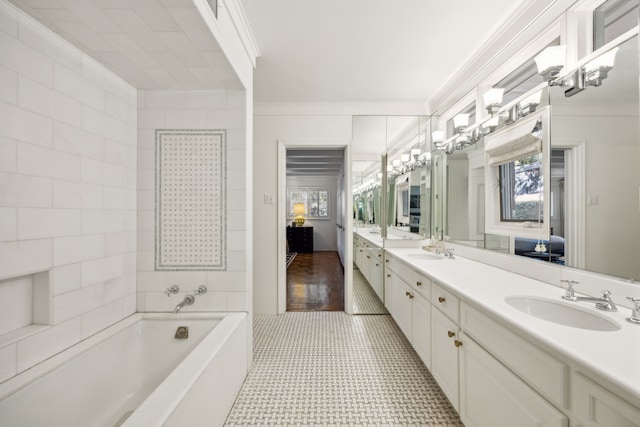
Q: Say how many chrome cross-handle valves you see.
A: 6